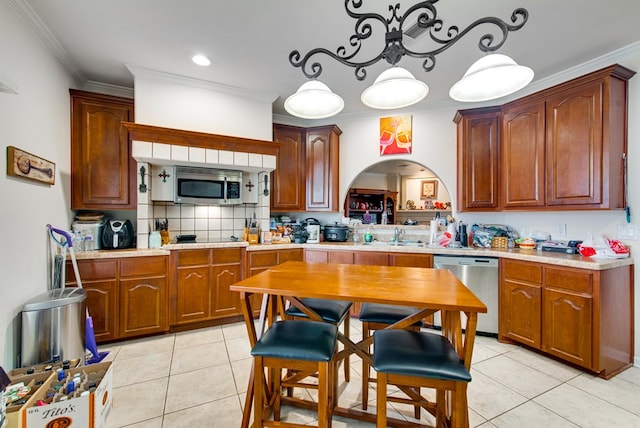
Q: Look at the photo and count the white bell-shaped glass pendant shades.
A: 3